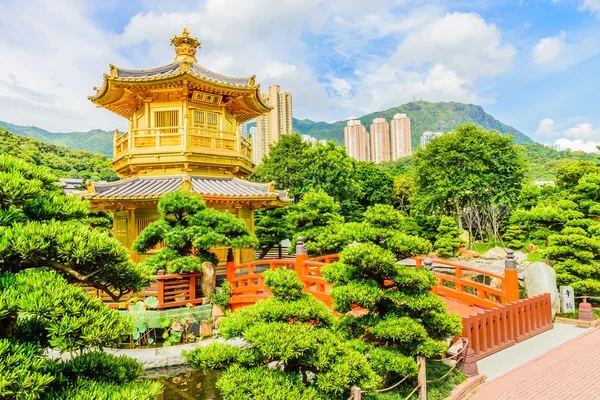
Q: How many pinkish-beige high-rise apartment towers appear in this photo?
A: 3